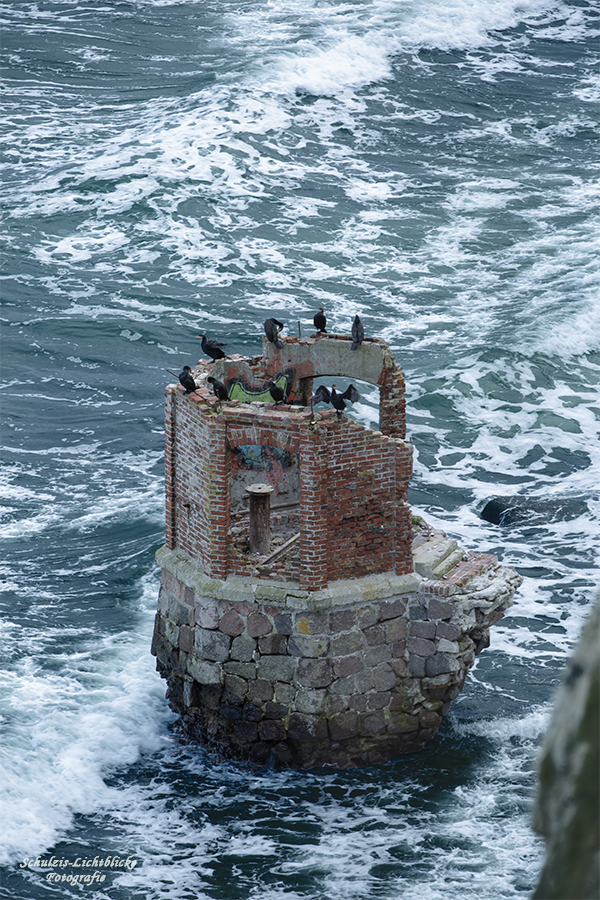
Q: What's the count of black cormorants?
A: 8